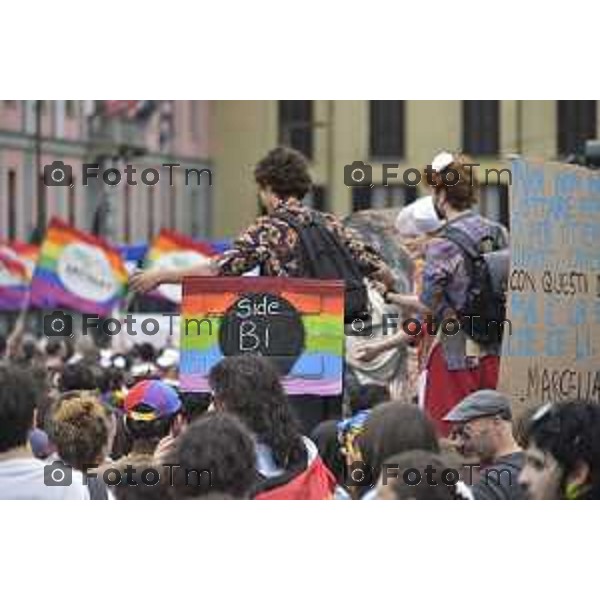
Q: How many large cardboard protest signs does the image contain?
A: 2